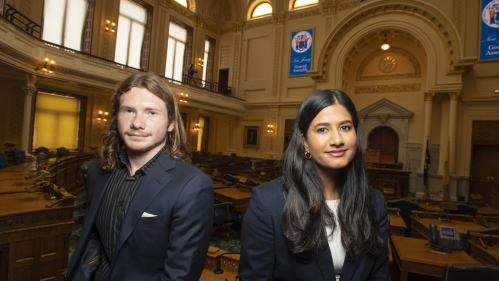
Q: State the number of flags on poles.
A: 2